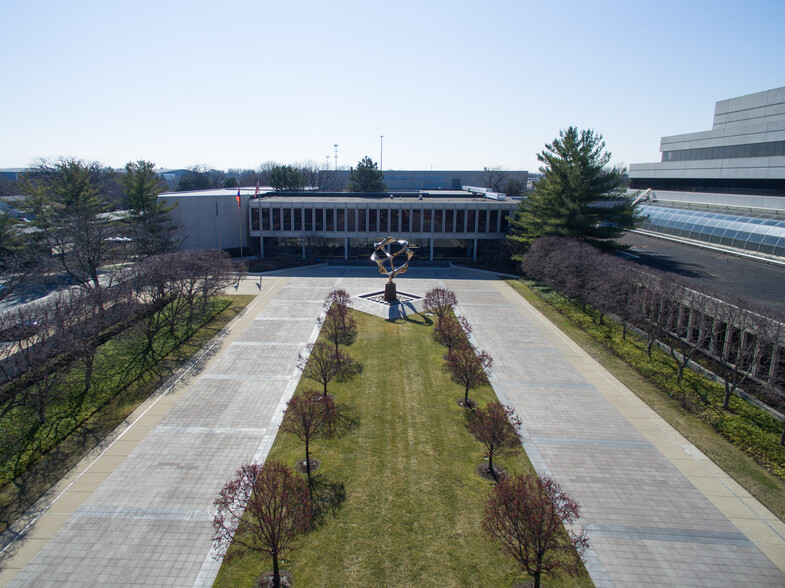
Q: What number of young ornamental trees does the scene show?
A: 10